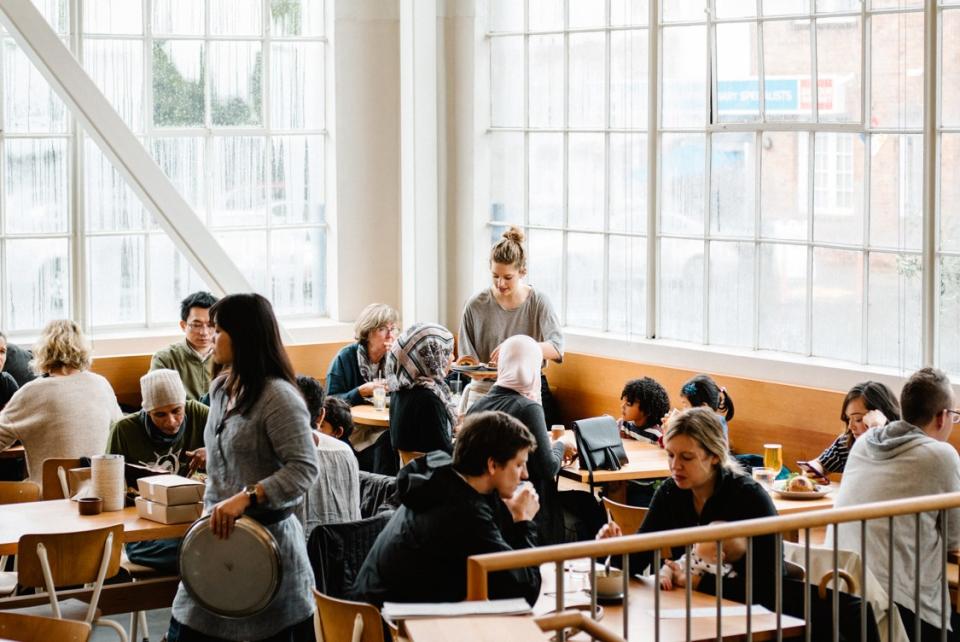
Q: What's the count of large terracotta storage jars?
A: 0